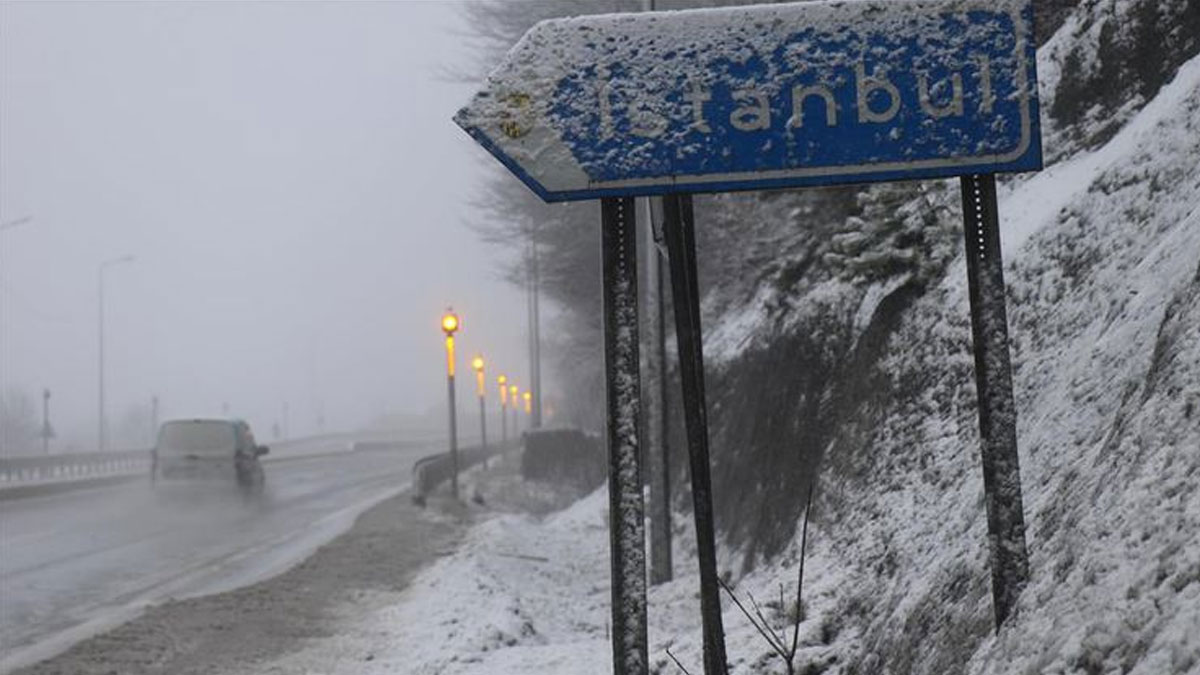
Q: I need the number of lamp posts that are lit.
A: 5